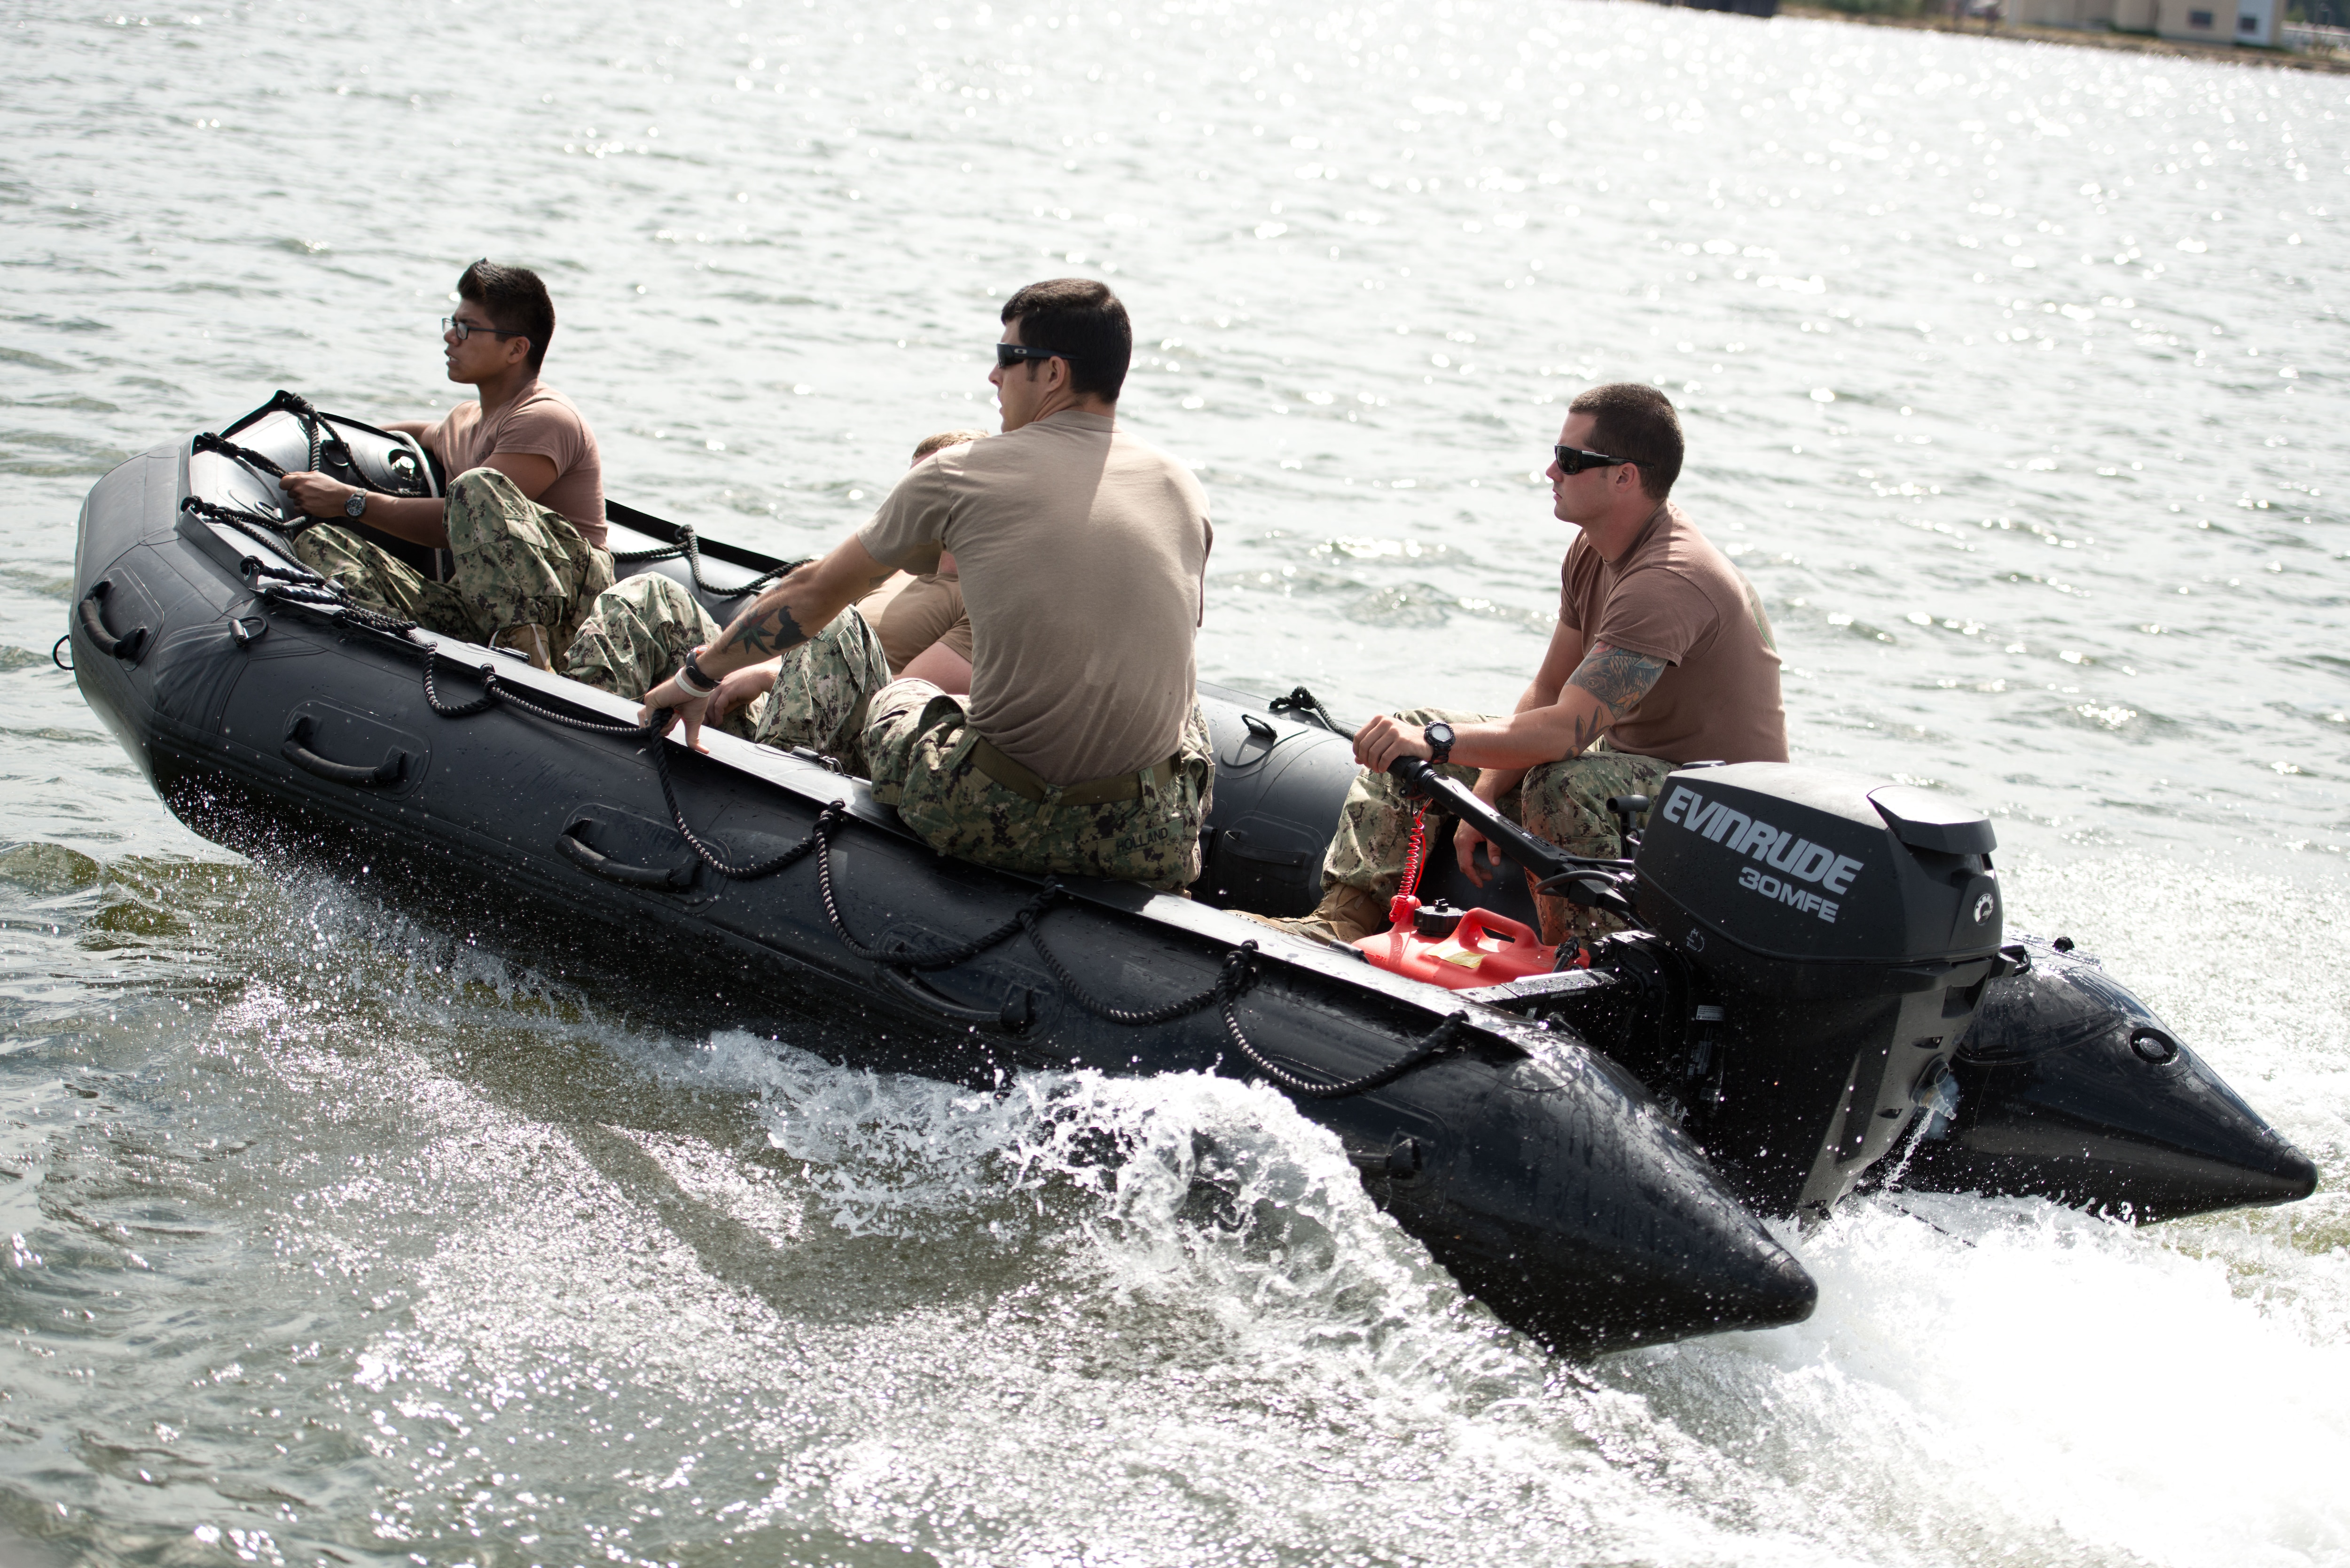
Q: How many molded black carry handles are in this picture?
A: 5